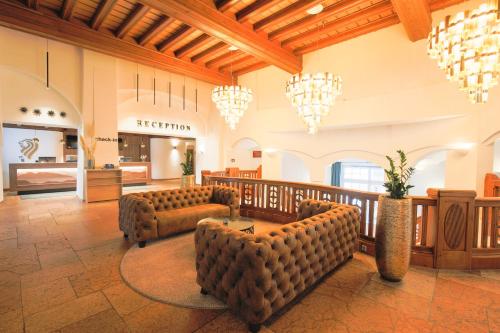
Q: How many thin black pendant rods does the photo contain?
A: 6